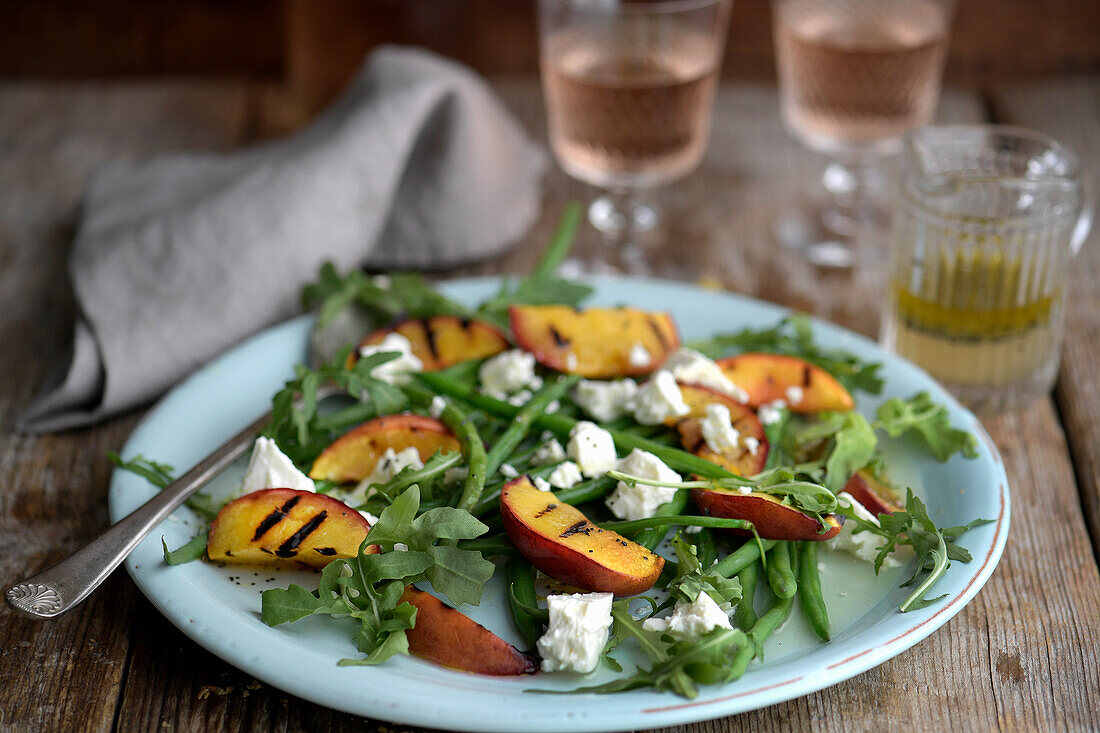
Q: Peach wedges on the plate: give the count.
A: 10